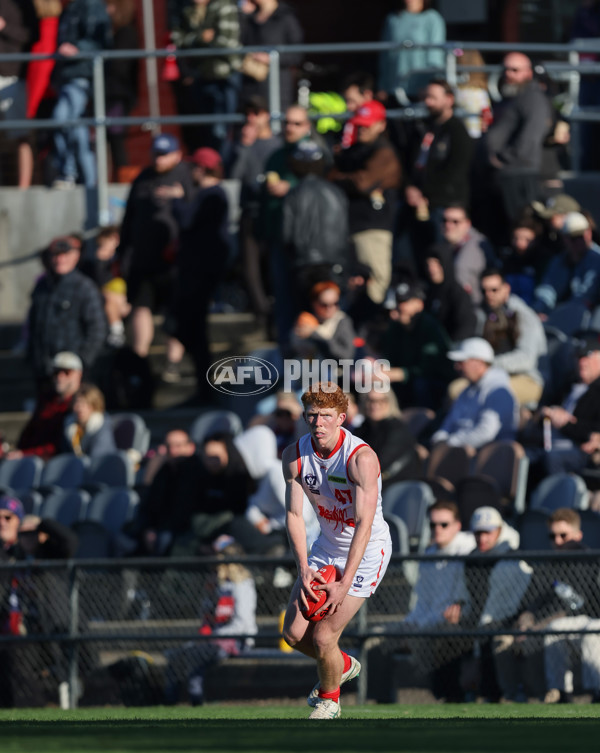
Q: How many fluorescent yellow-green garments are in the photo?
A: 1